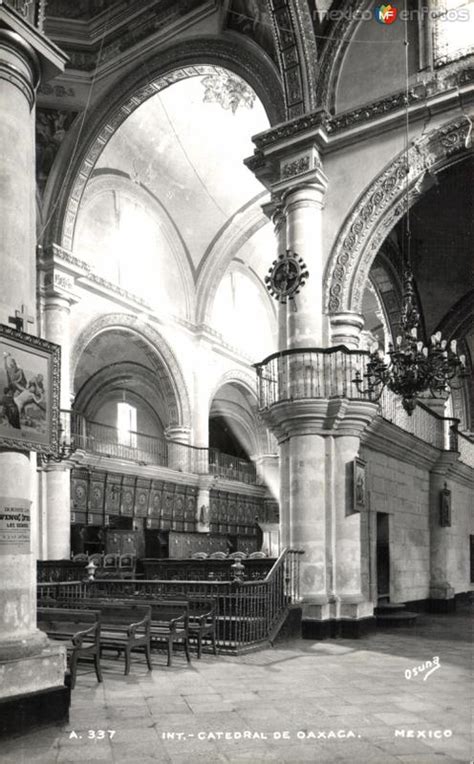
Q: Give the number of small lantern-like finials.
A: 2